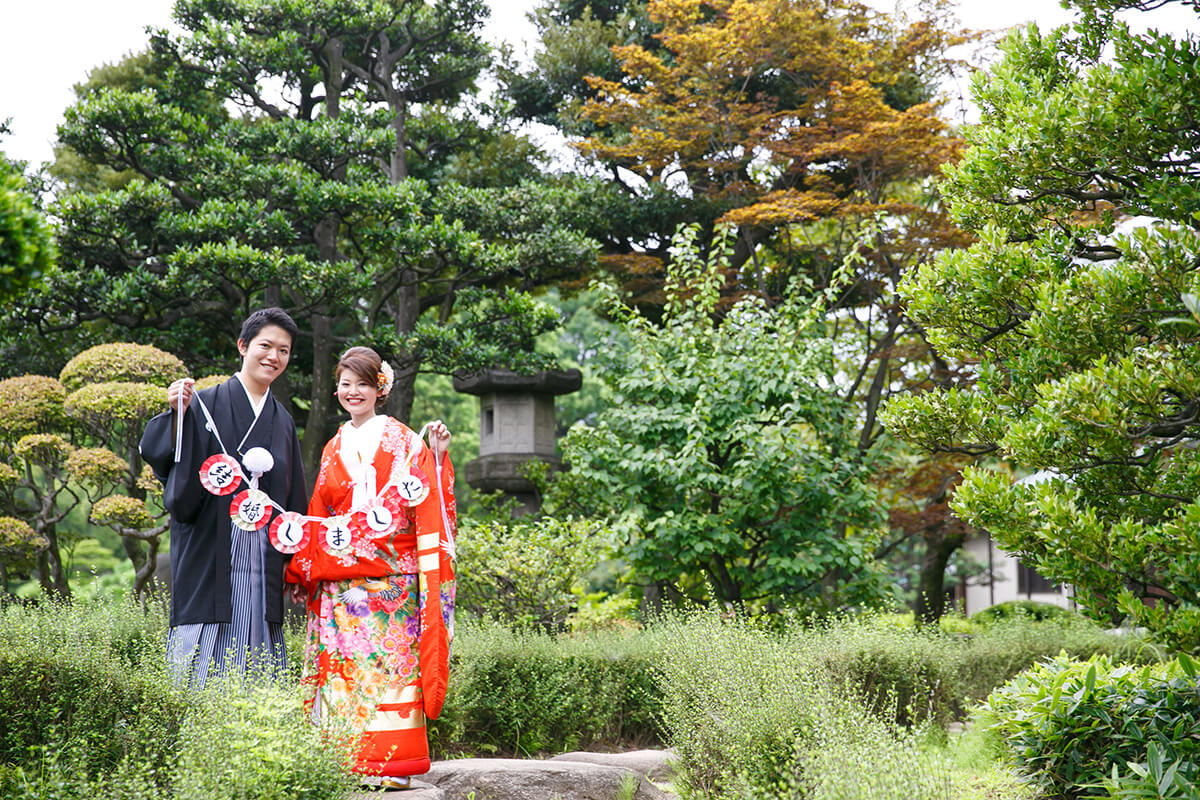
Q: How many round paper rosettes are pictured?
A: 6